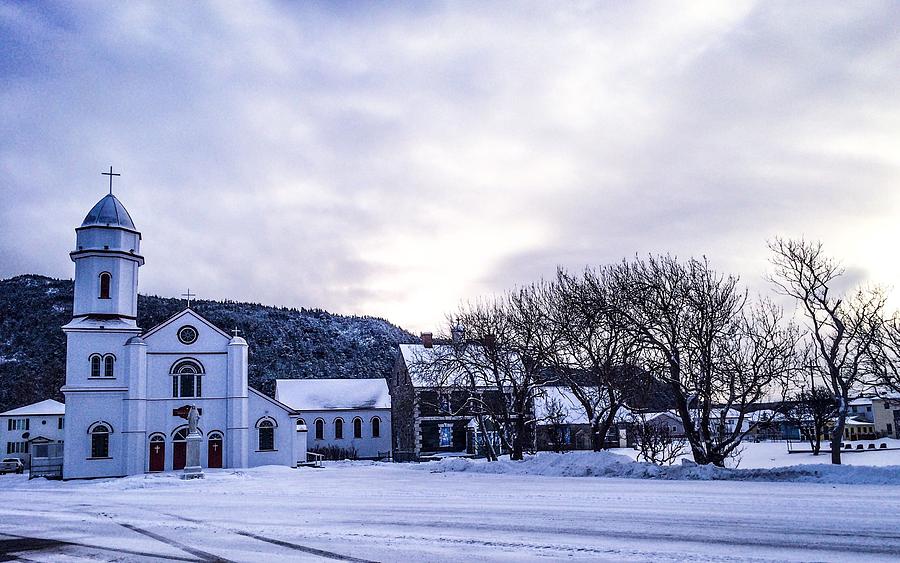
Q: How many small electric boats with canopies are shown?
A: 0